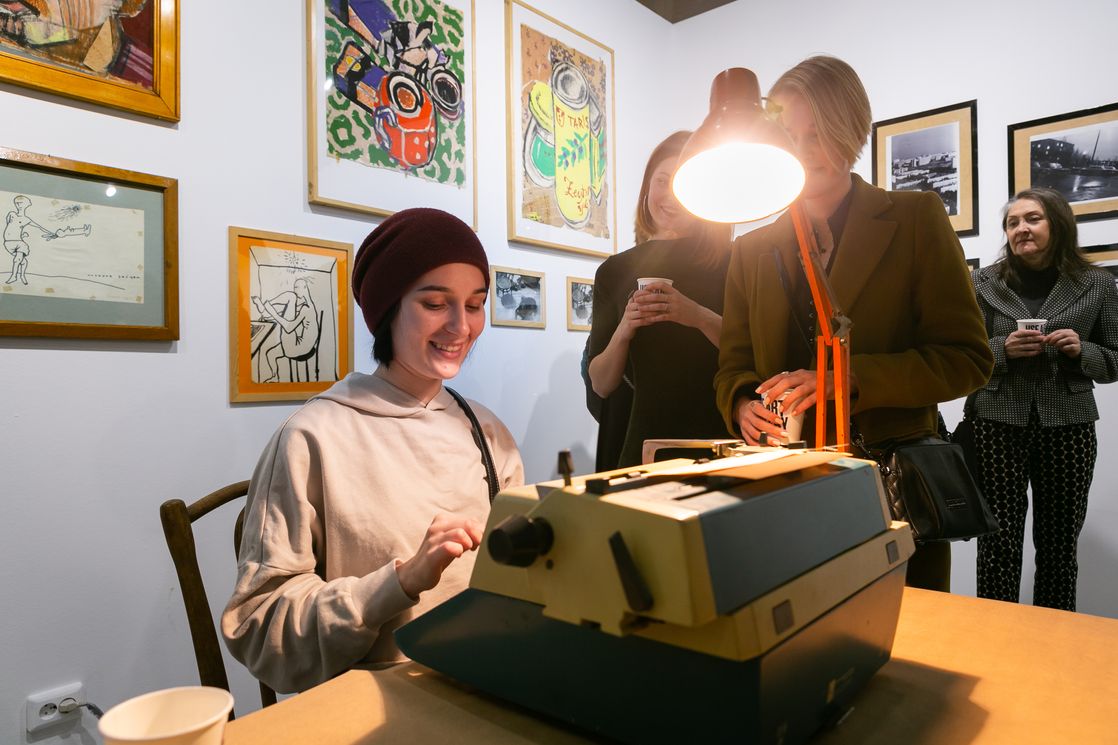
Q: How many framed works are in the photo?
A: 11